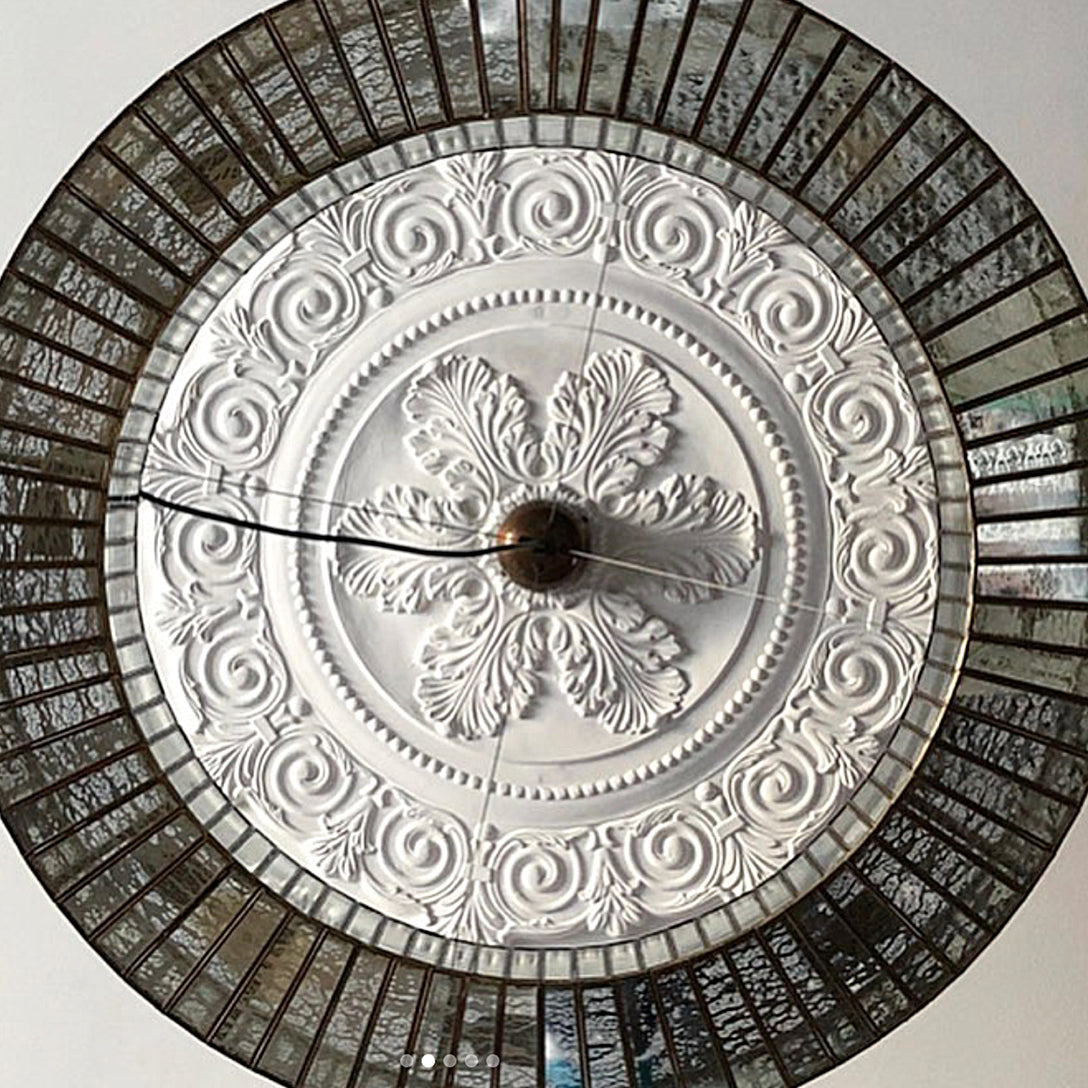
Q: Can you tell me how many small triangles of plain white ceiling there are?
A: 4